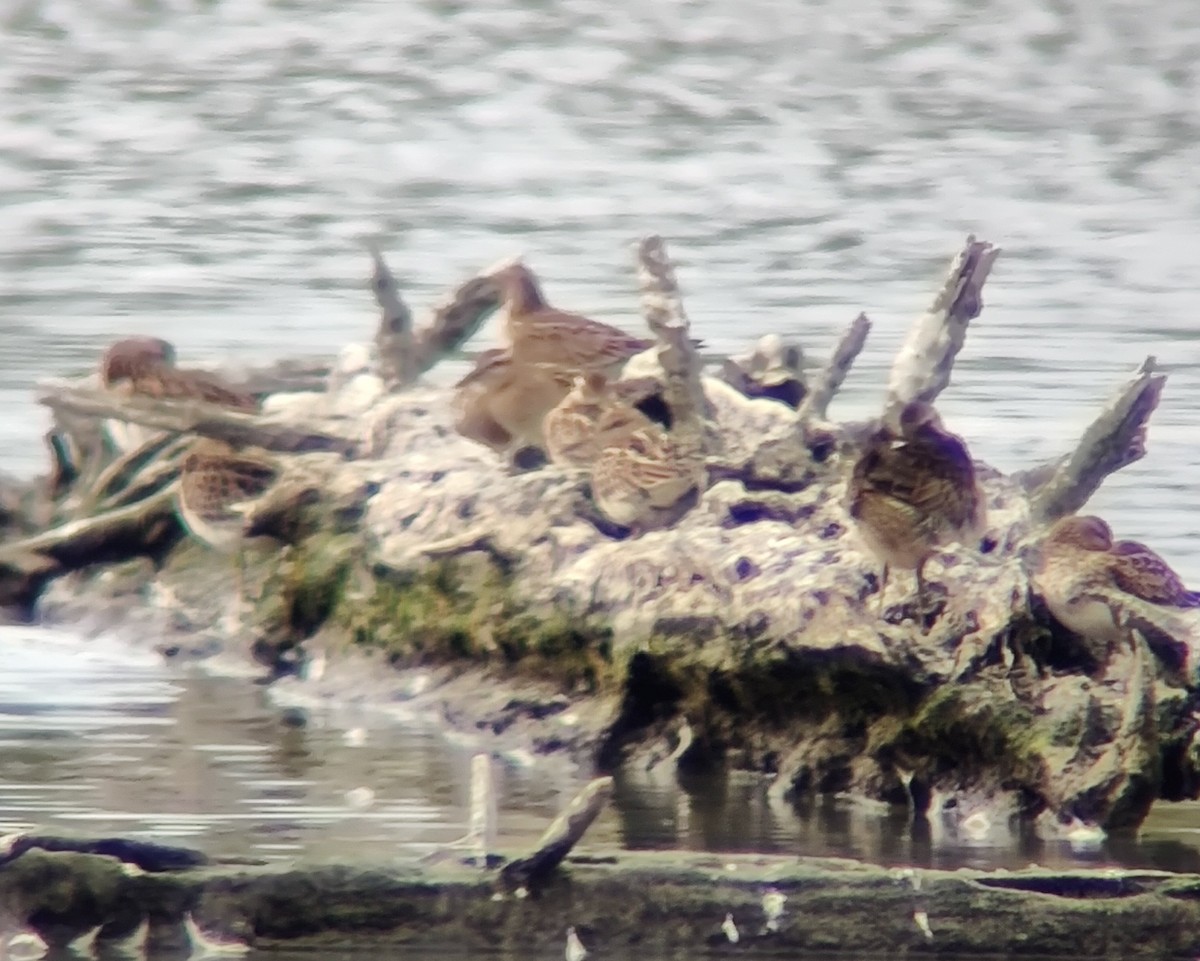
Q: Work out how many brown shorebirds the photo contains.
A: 8